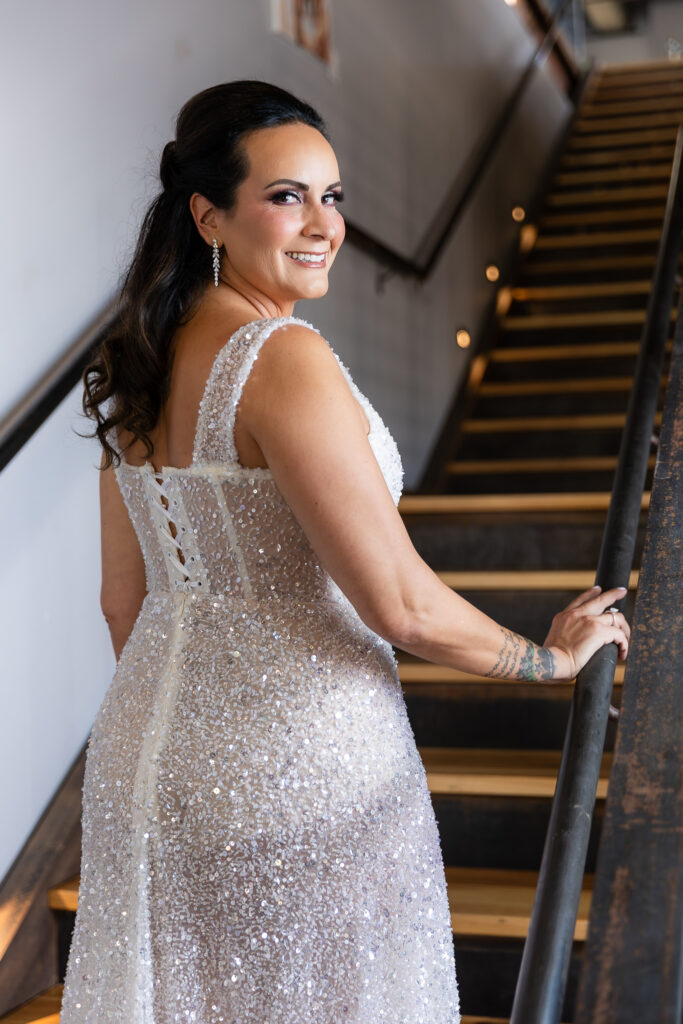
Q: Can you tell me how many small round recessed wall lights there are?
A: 3